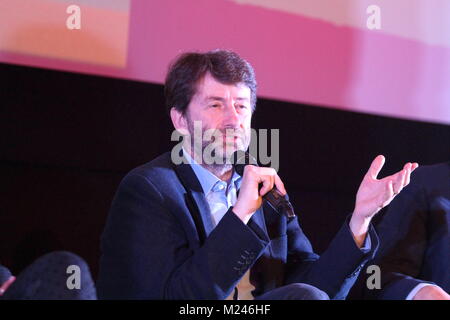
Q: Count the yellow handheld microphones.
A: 0